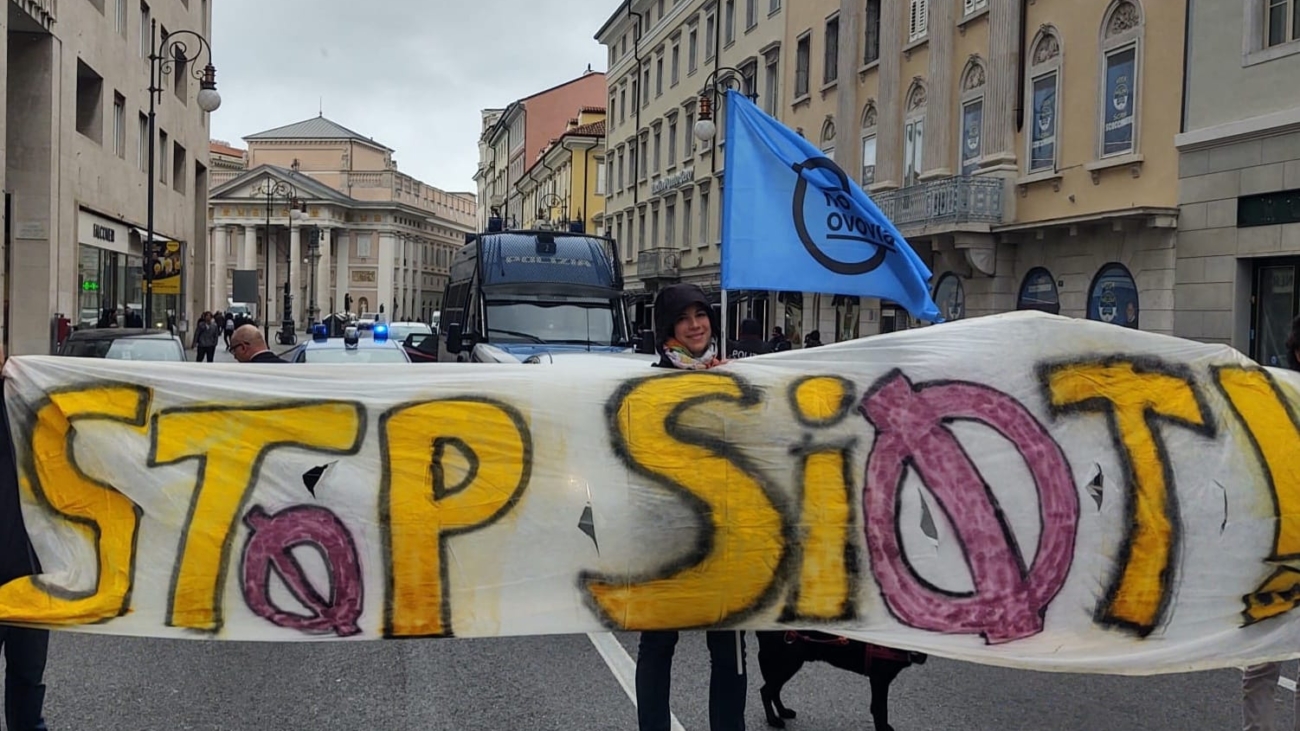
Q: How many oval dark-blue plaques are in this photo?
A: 3